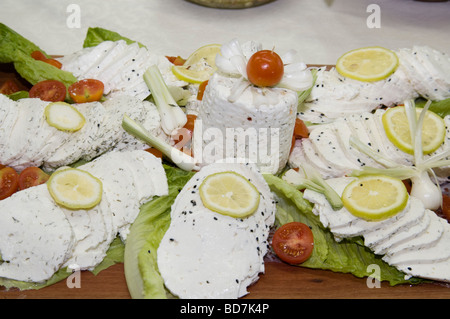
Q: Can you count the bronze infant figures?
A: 0